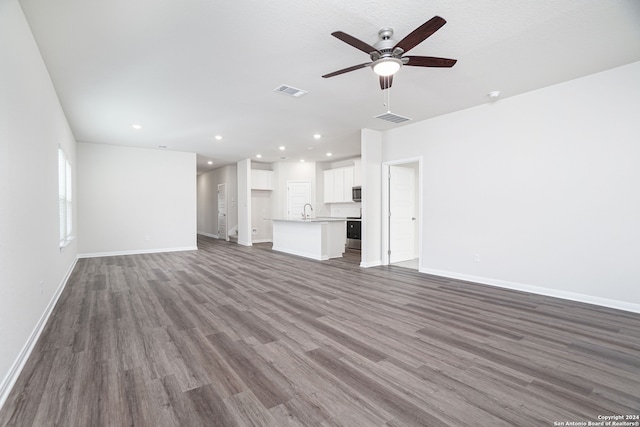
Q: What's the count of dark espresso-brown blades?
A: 5